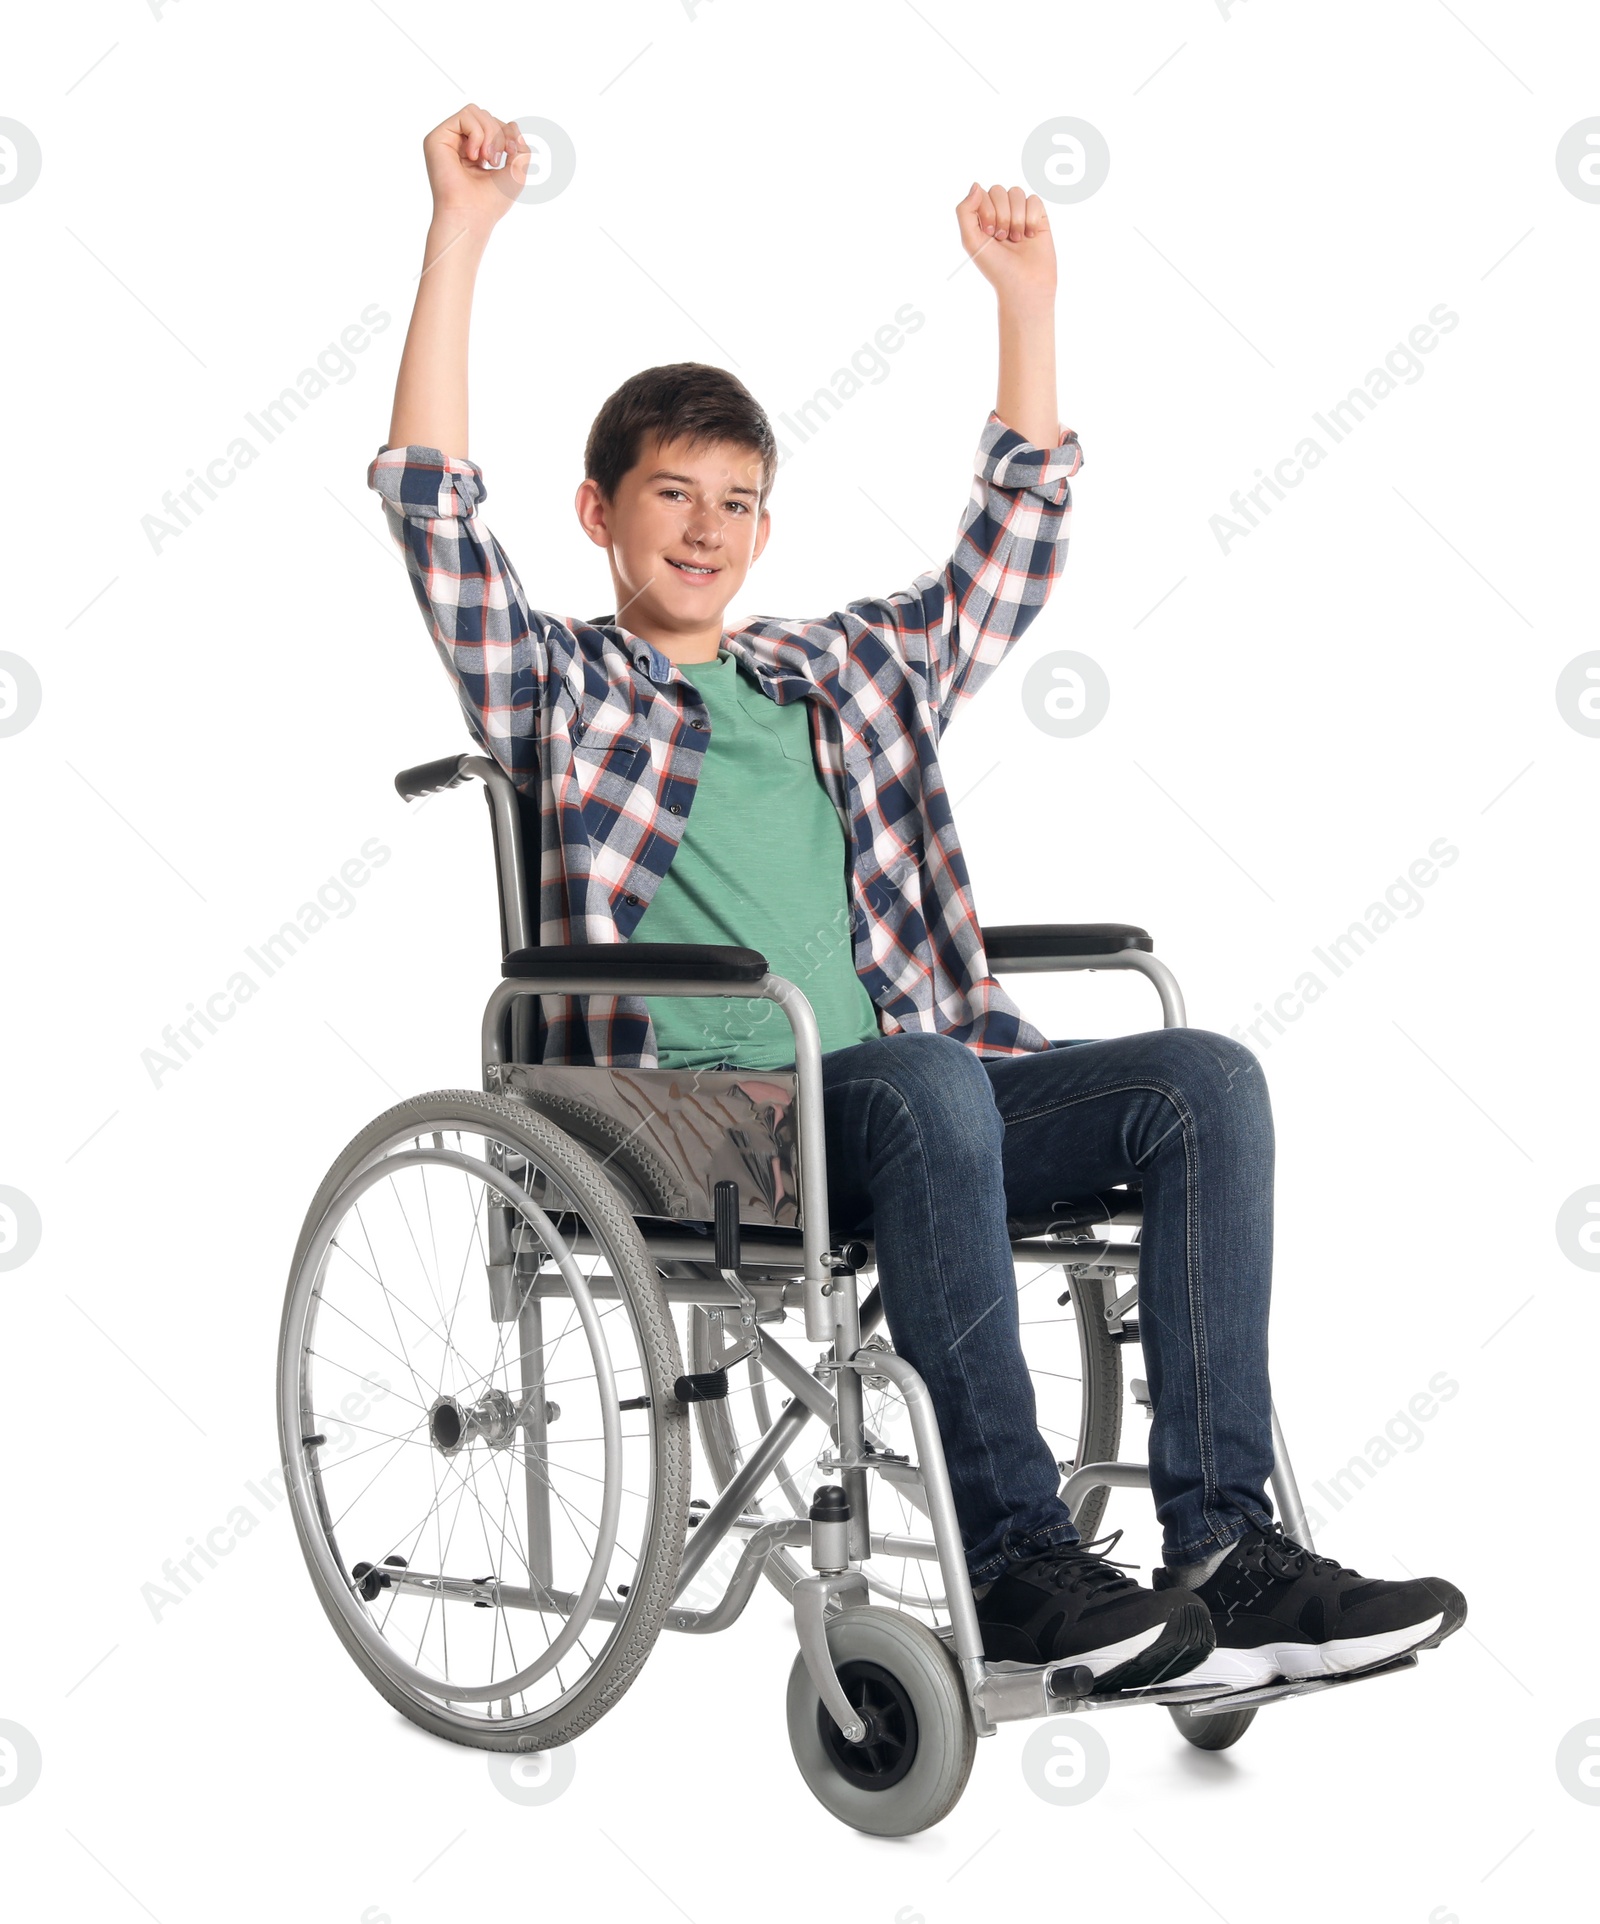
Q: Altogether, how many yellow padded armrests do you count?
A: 0